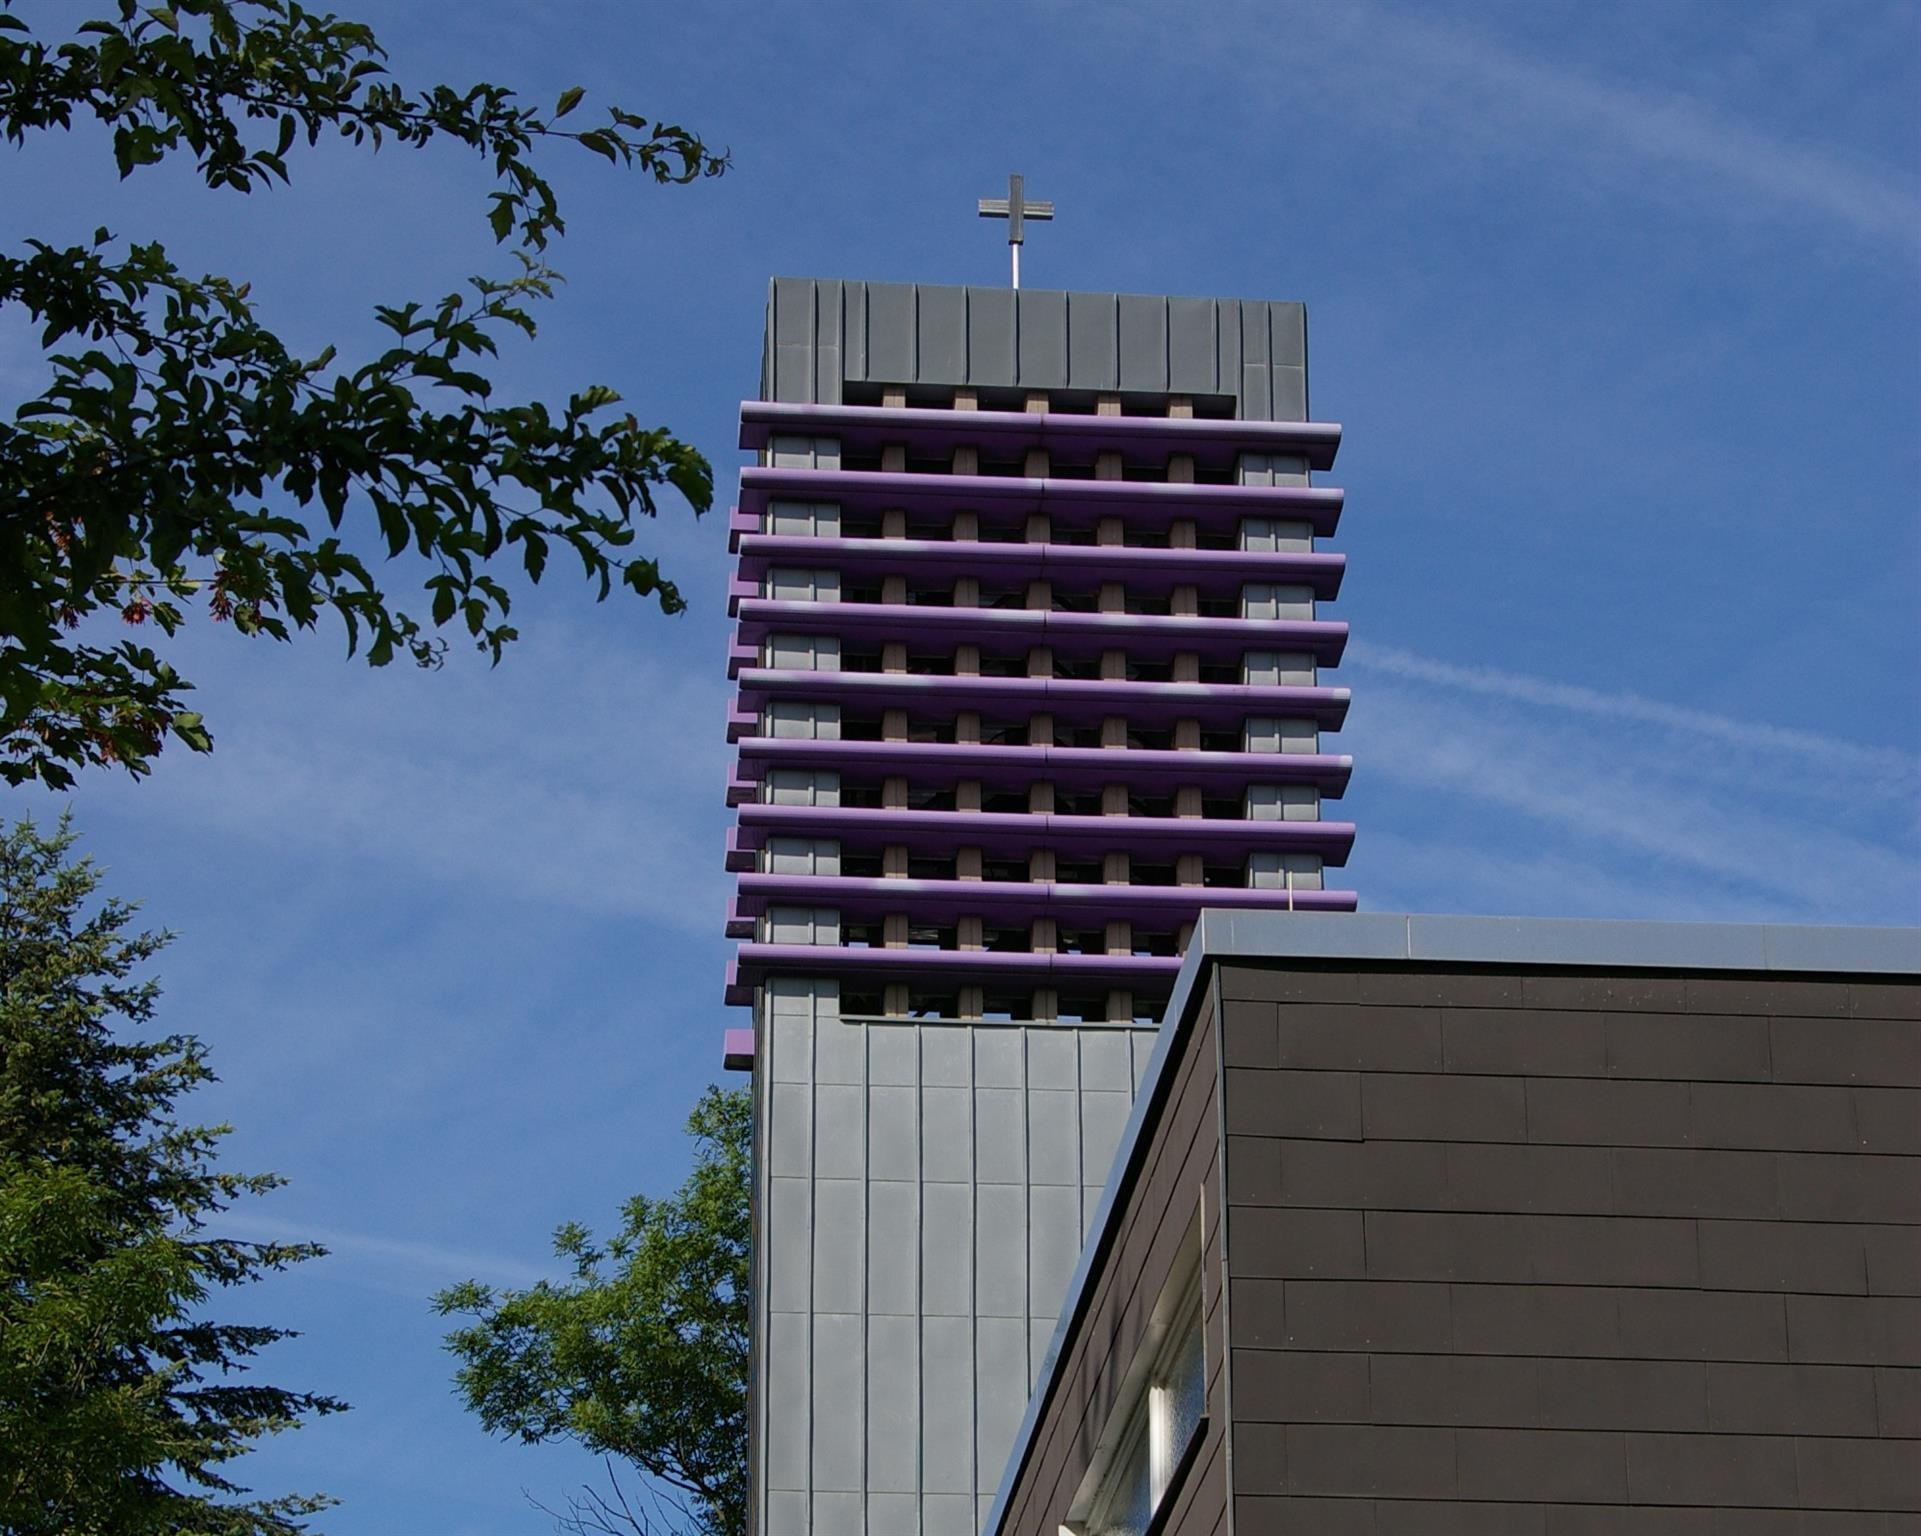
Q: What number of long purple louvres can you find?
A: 9